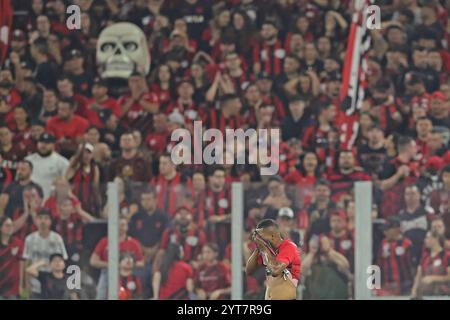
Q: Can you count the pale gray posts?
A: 3